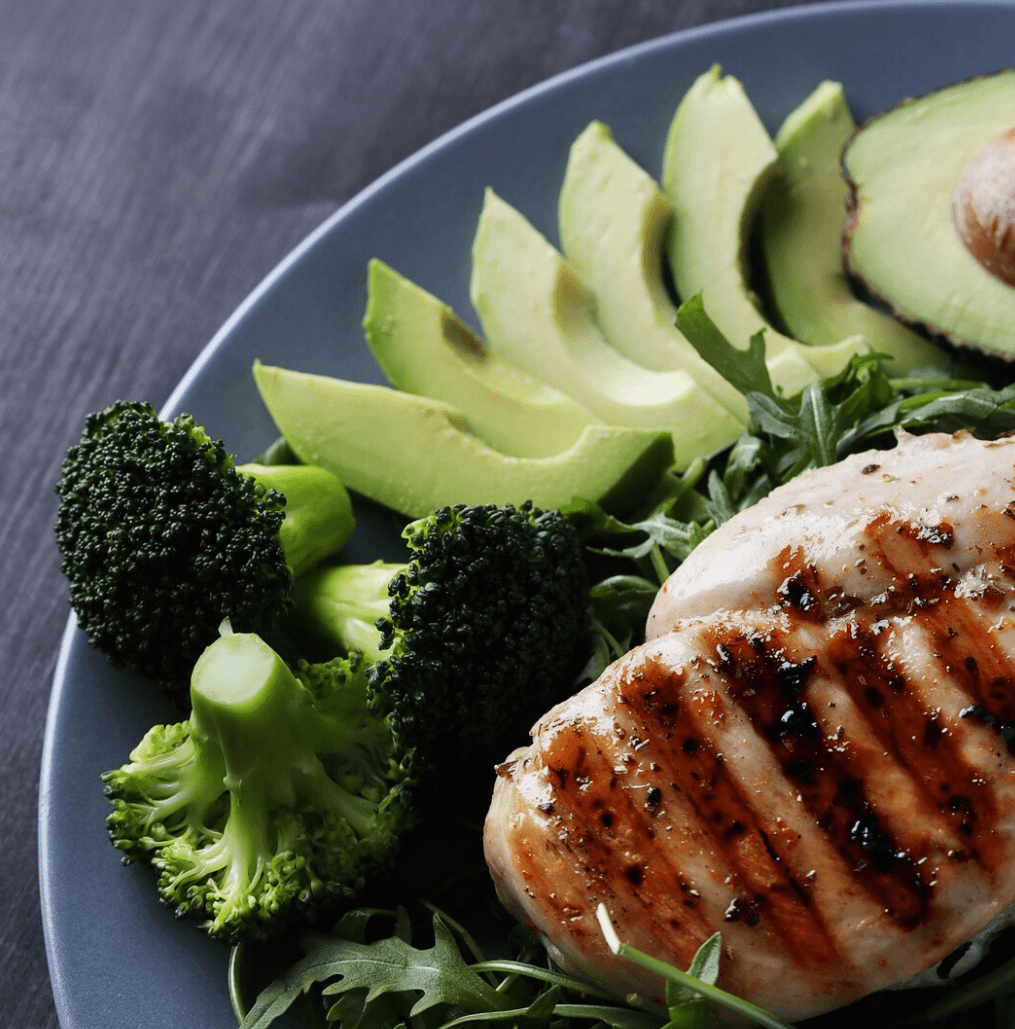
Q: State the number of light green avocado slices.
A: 6